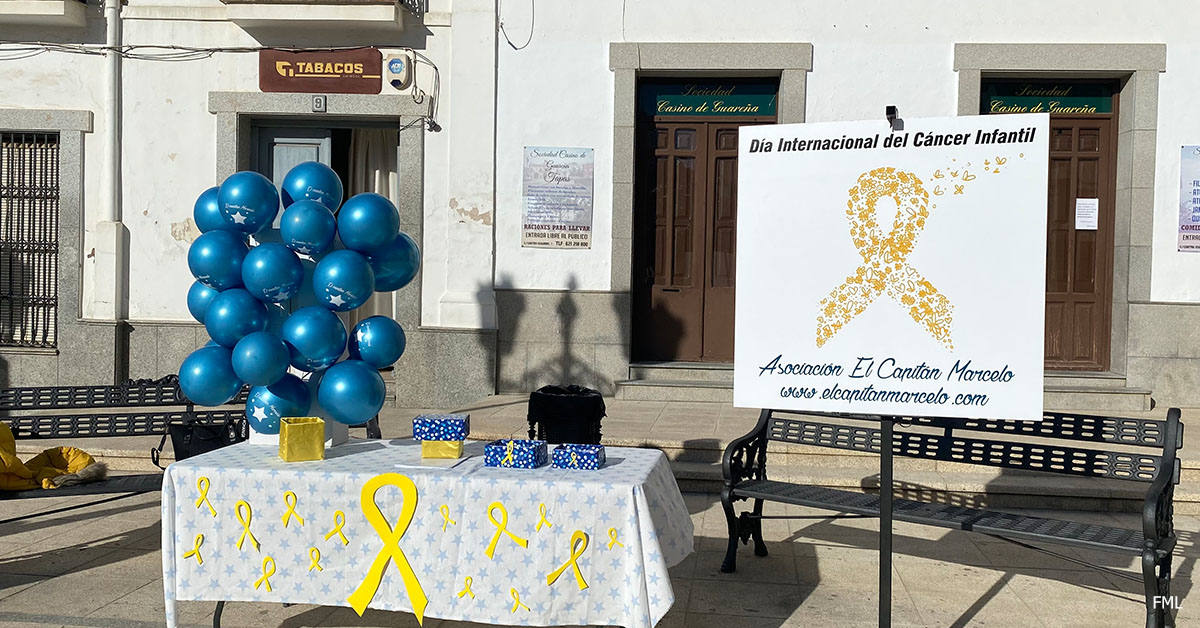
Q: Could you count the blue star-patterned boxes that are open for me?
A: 2